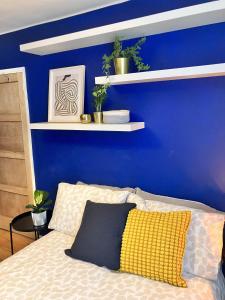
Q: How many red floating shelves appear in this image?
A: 0